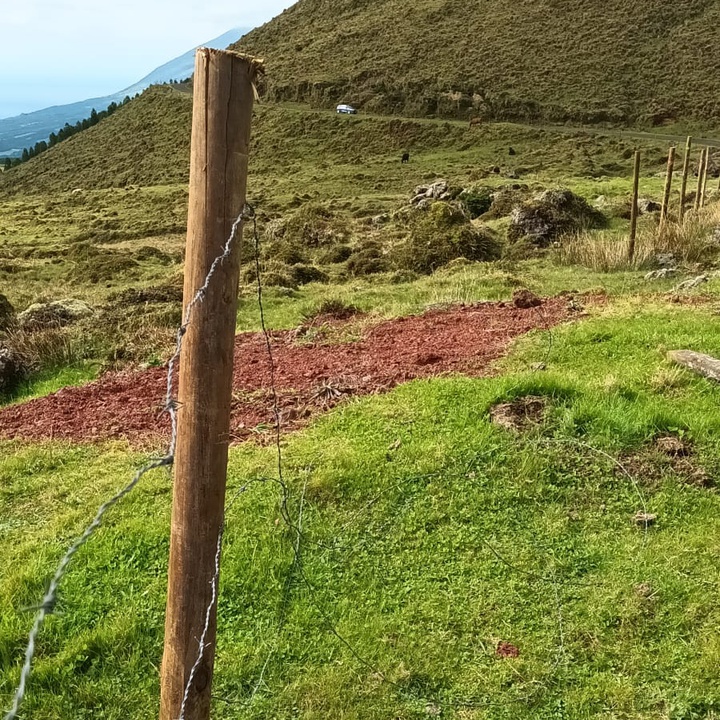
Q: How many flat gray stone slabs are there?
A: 1